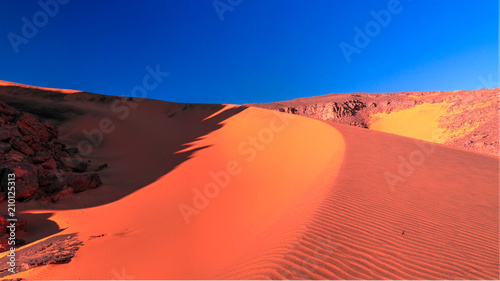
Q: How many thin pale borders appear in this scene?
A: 2